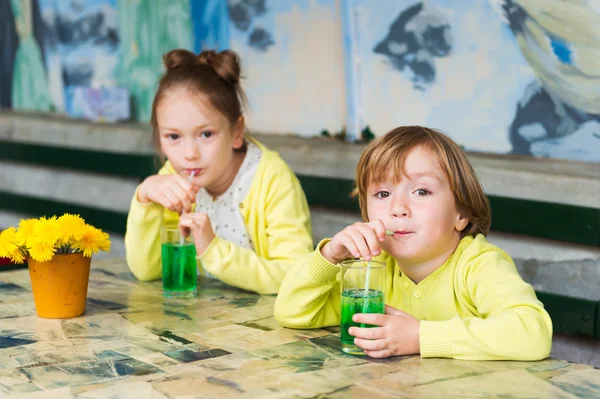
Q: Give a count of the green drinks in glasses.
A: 2